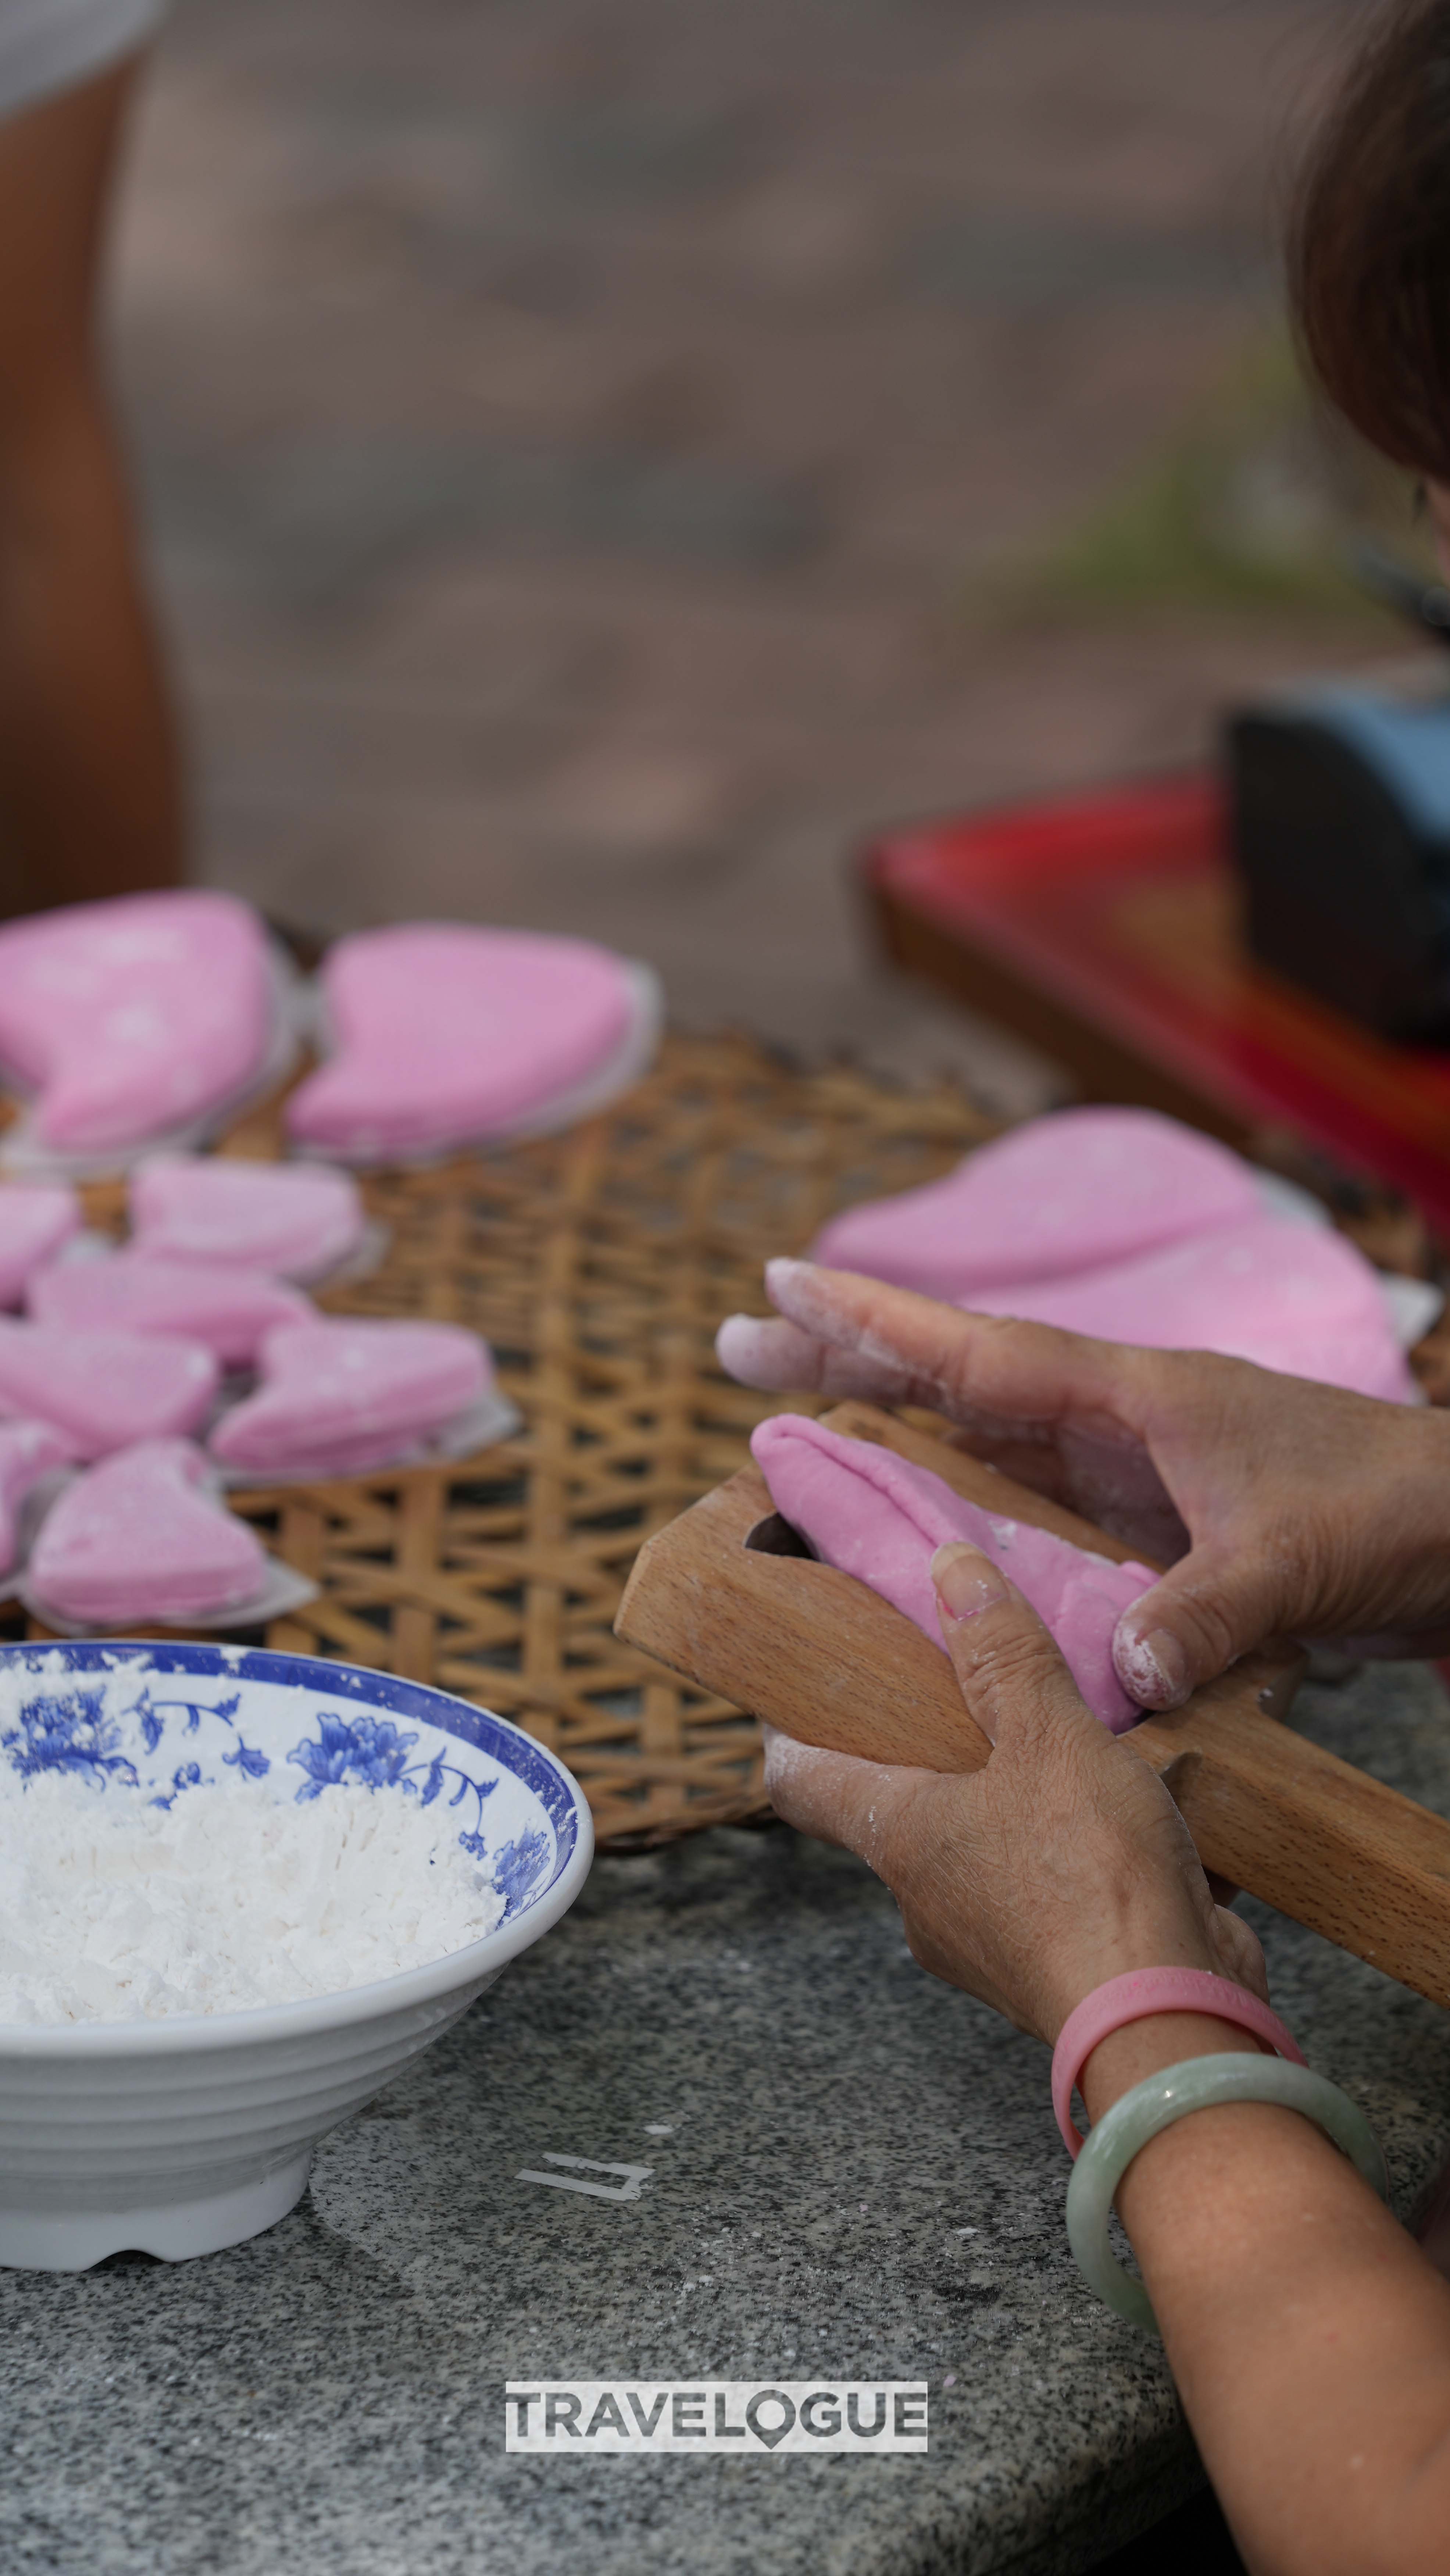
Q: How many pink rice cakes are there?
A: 12